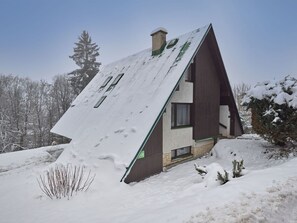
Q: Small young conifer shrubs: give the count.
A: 3